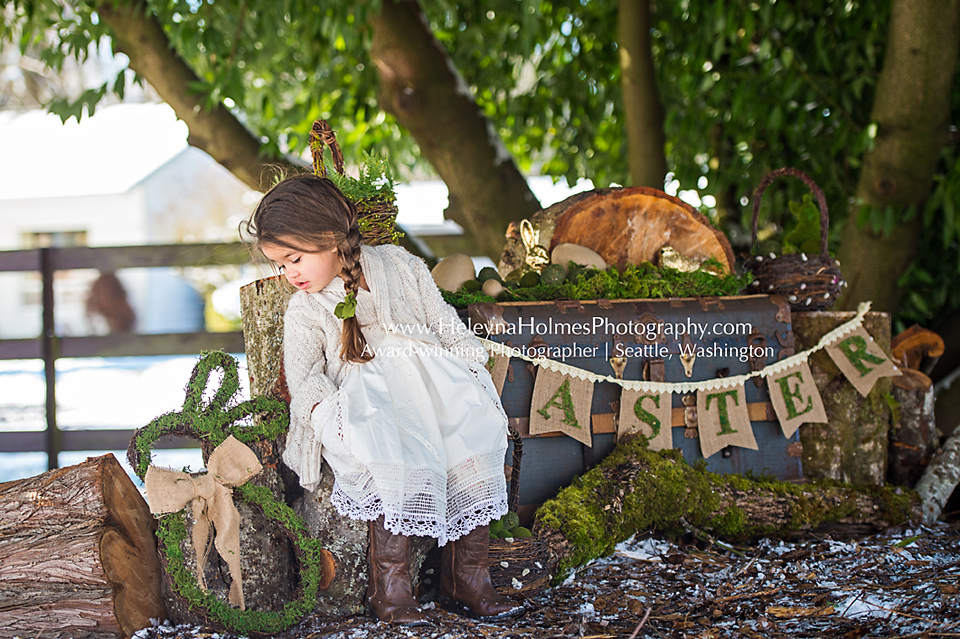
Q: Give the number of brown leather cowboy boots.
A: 2